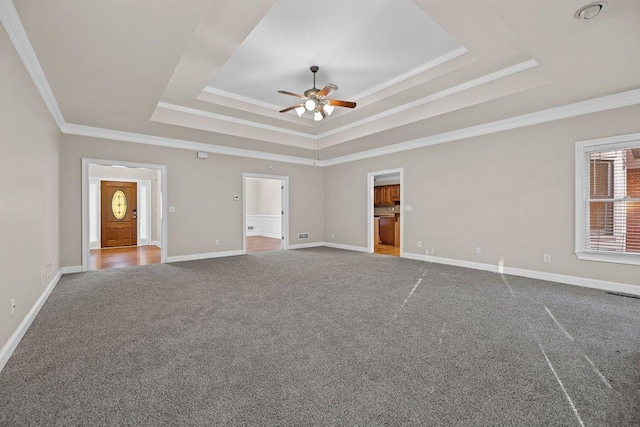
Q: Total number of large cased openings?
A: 3